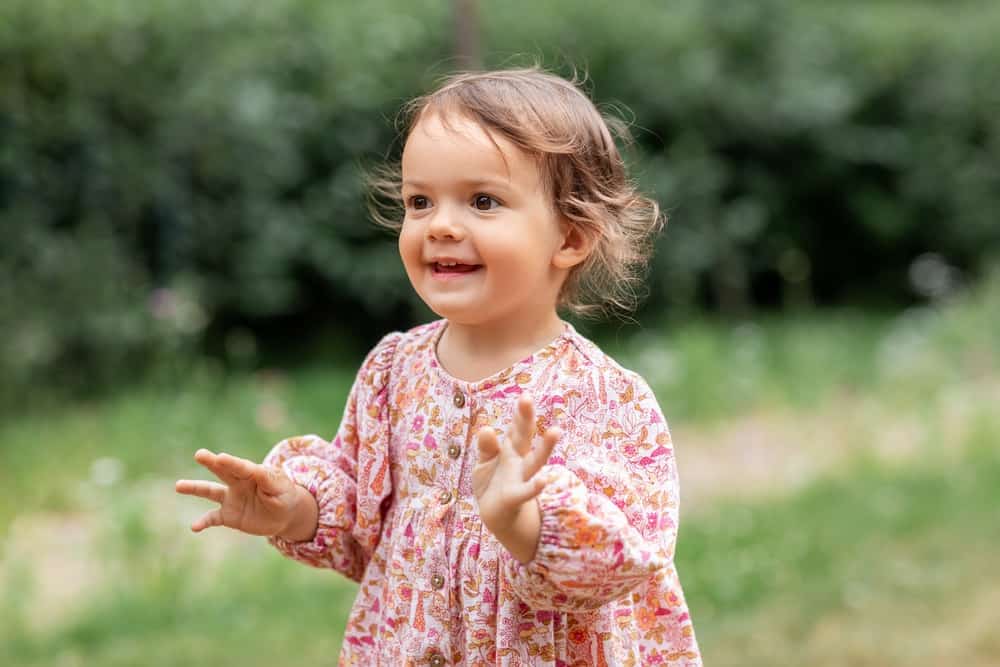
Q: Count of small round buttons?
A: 5